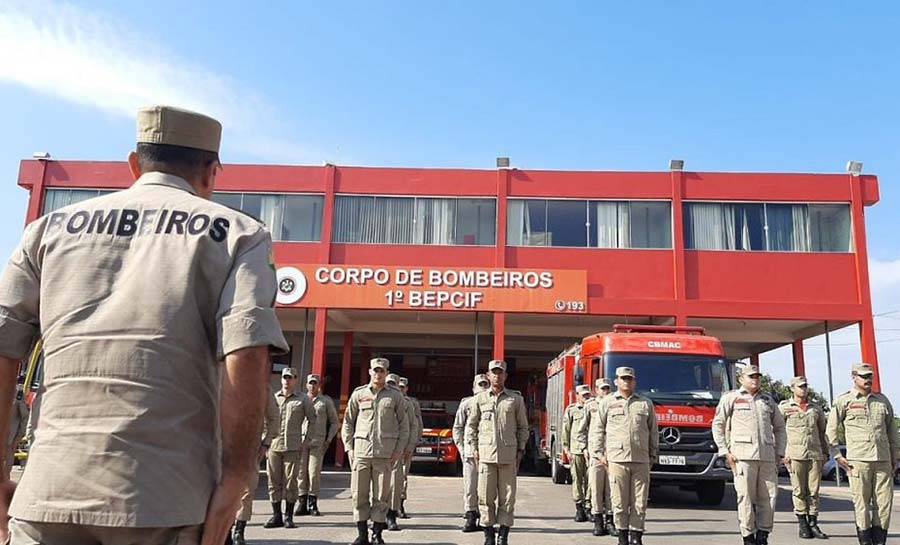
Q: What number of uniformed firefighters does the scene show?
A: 15